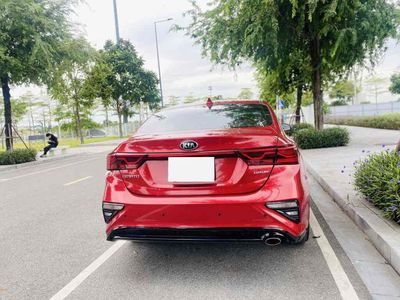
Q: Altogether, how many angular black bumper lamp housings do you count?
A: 2